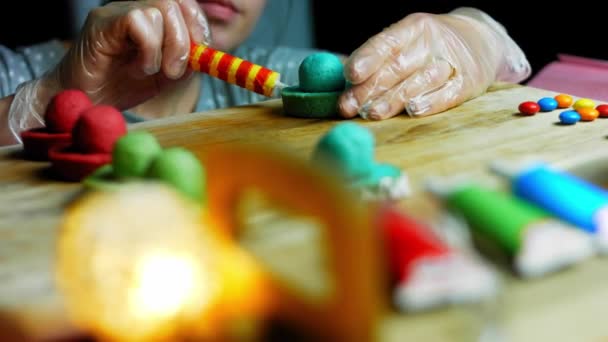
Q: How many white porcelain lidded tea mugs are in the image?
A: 0